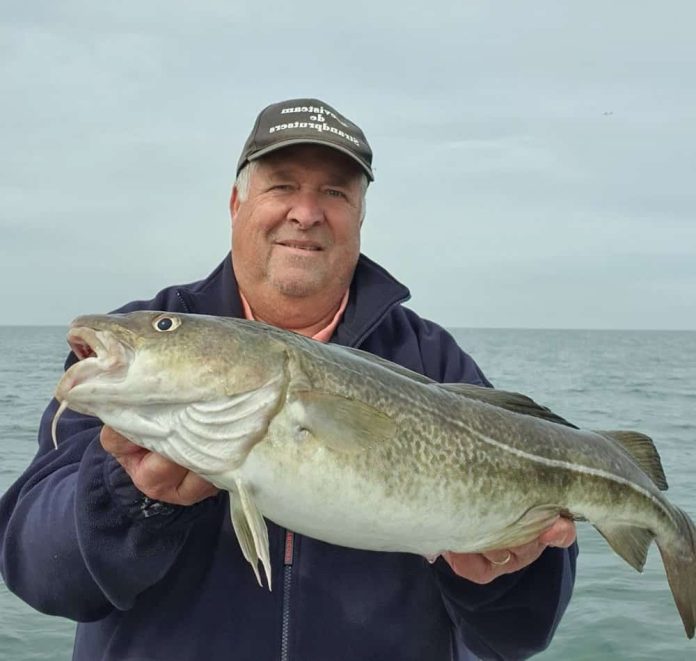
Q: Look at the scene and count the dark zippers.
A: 1